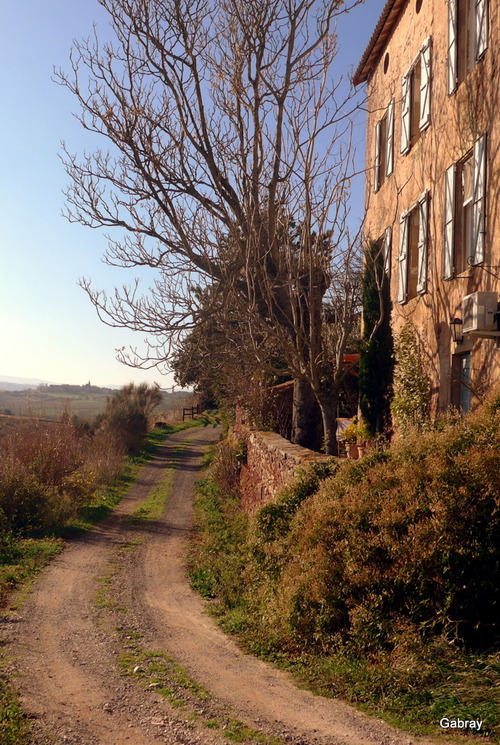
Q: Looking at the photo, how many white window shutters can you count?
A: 11